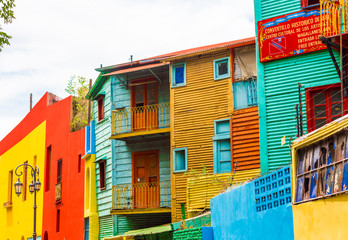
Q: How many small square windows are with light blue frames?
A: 3